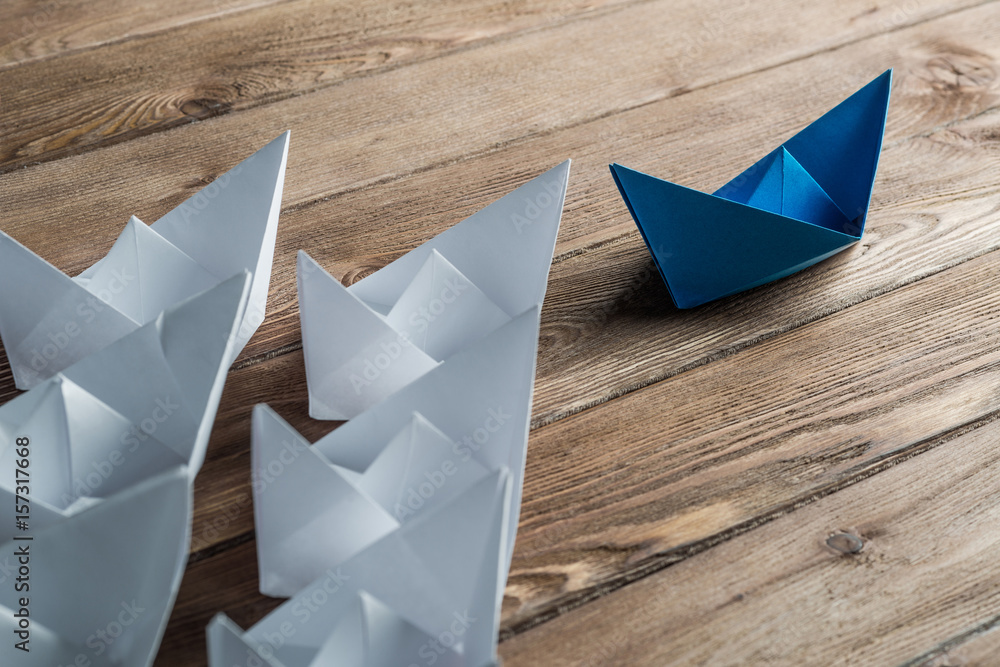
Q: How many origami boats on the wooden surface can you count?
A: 7